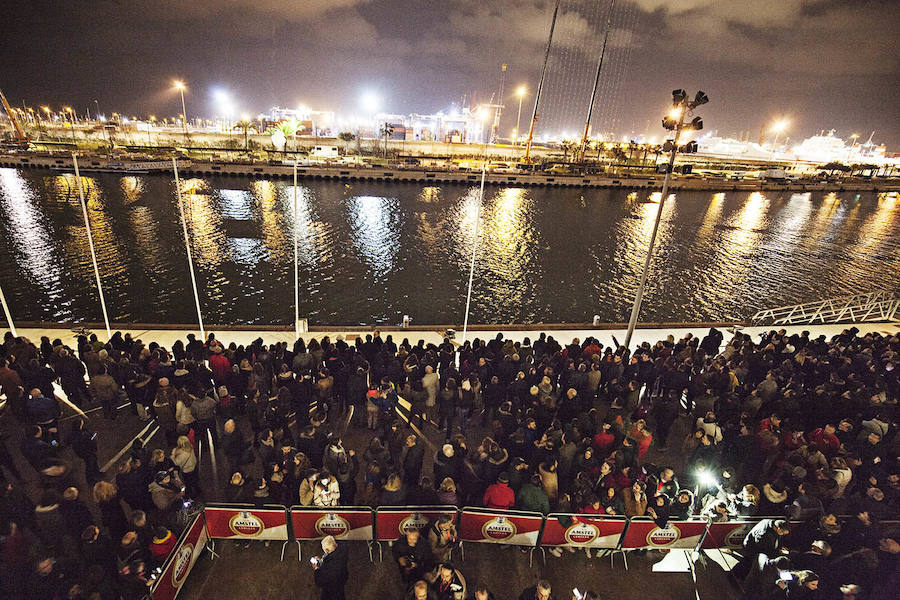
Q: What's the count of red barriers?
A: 8